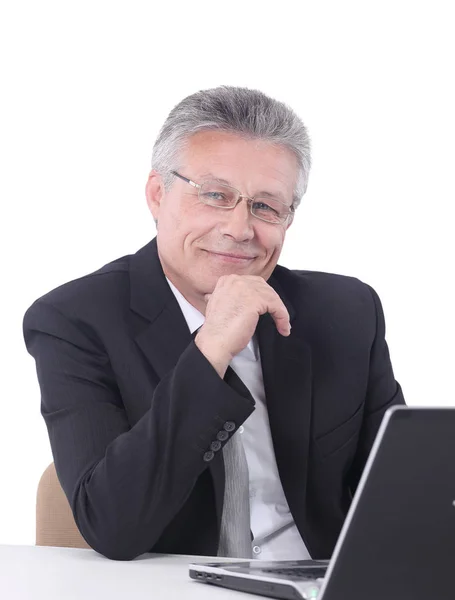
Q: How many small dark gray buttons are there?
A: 4